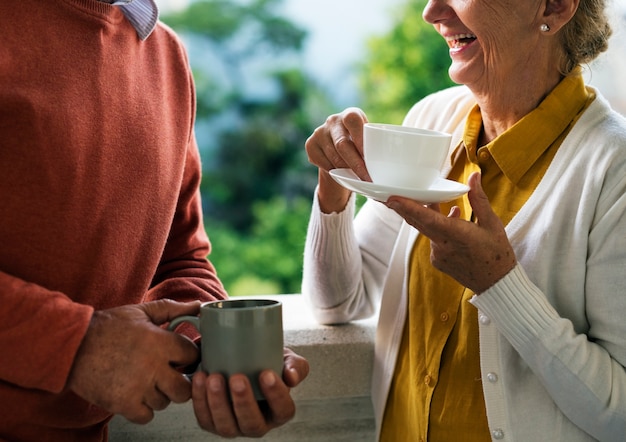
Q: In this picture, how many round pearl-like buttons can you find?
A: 3